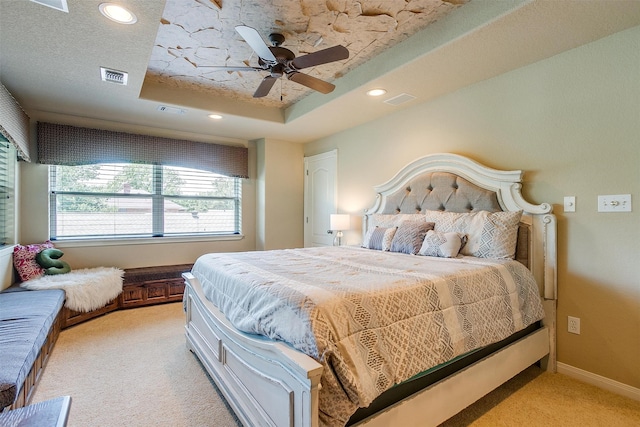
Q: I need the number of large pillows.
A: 2